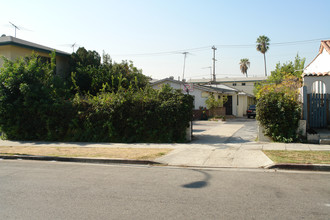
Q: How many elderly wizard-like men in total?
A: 0